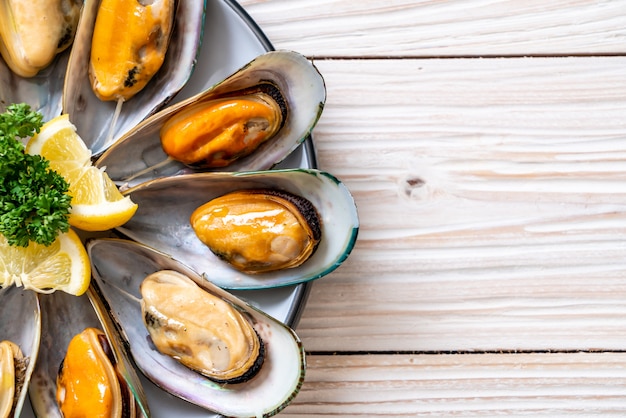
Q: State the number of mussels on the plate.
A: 7